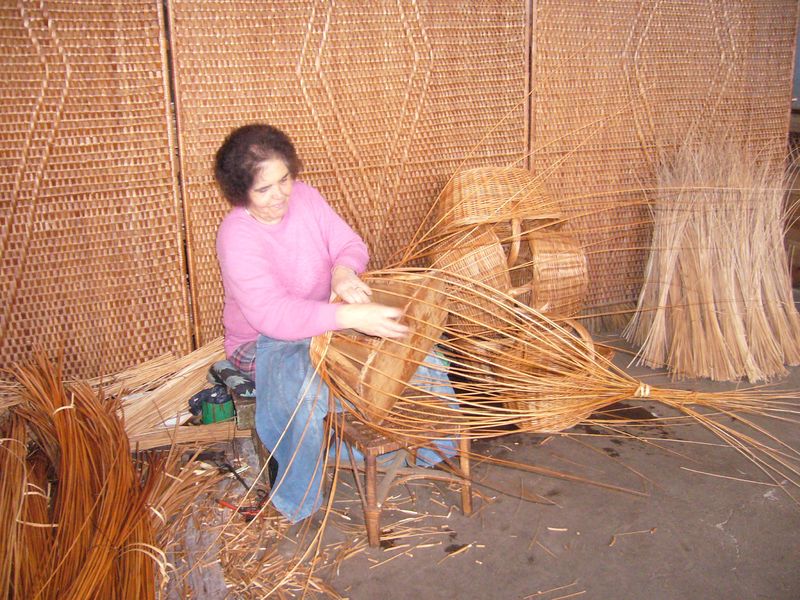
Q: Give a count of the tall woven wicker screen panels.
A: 3